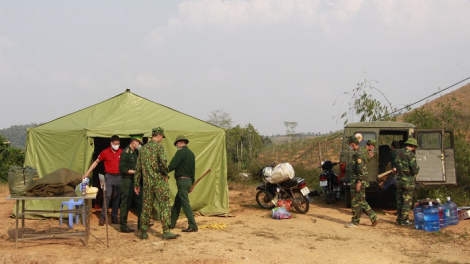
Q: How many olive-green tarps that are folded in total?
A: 1